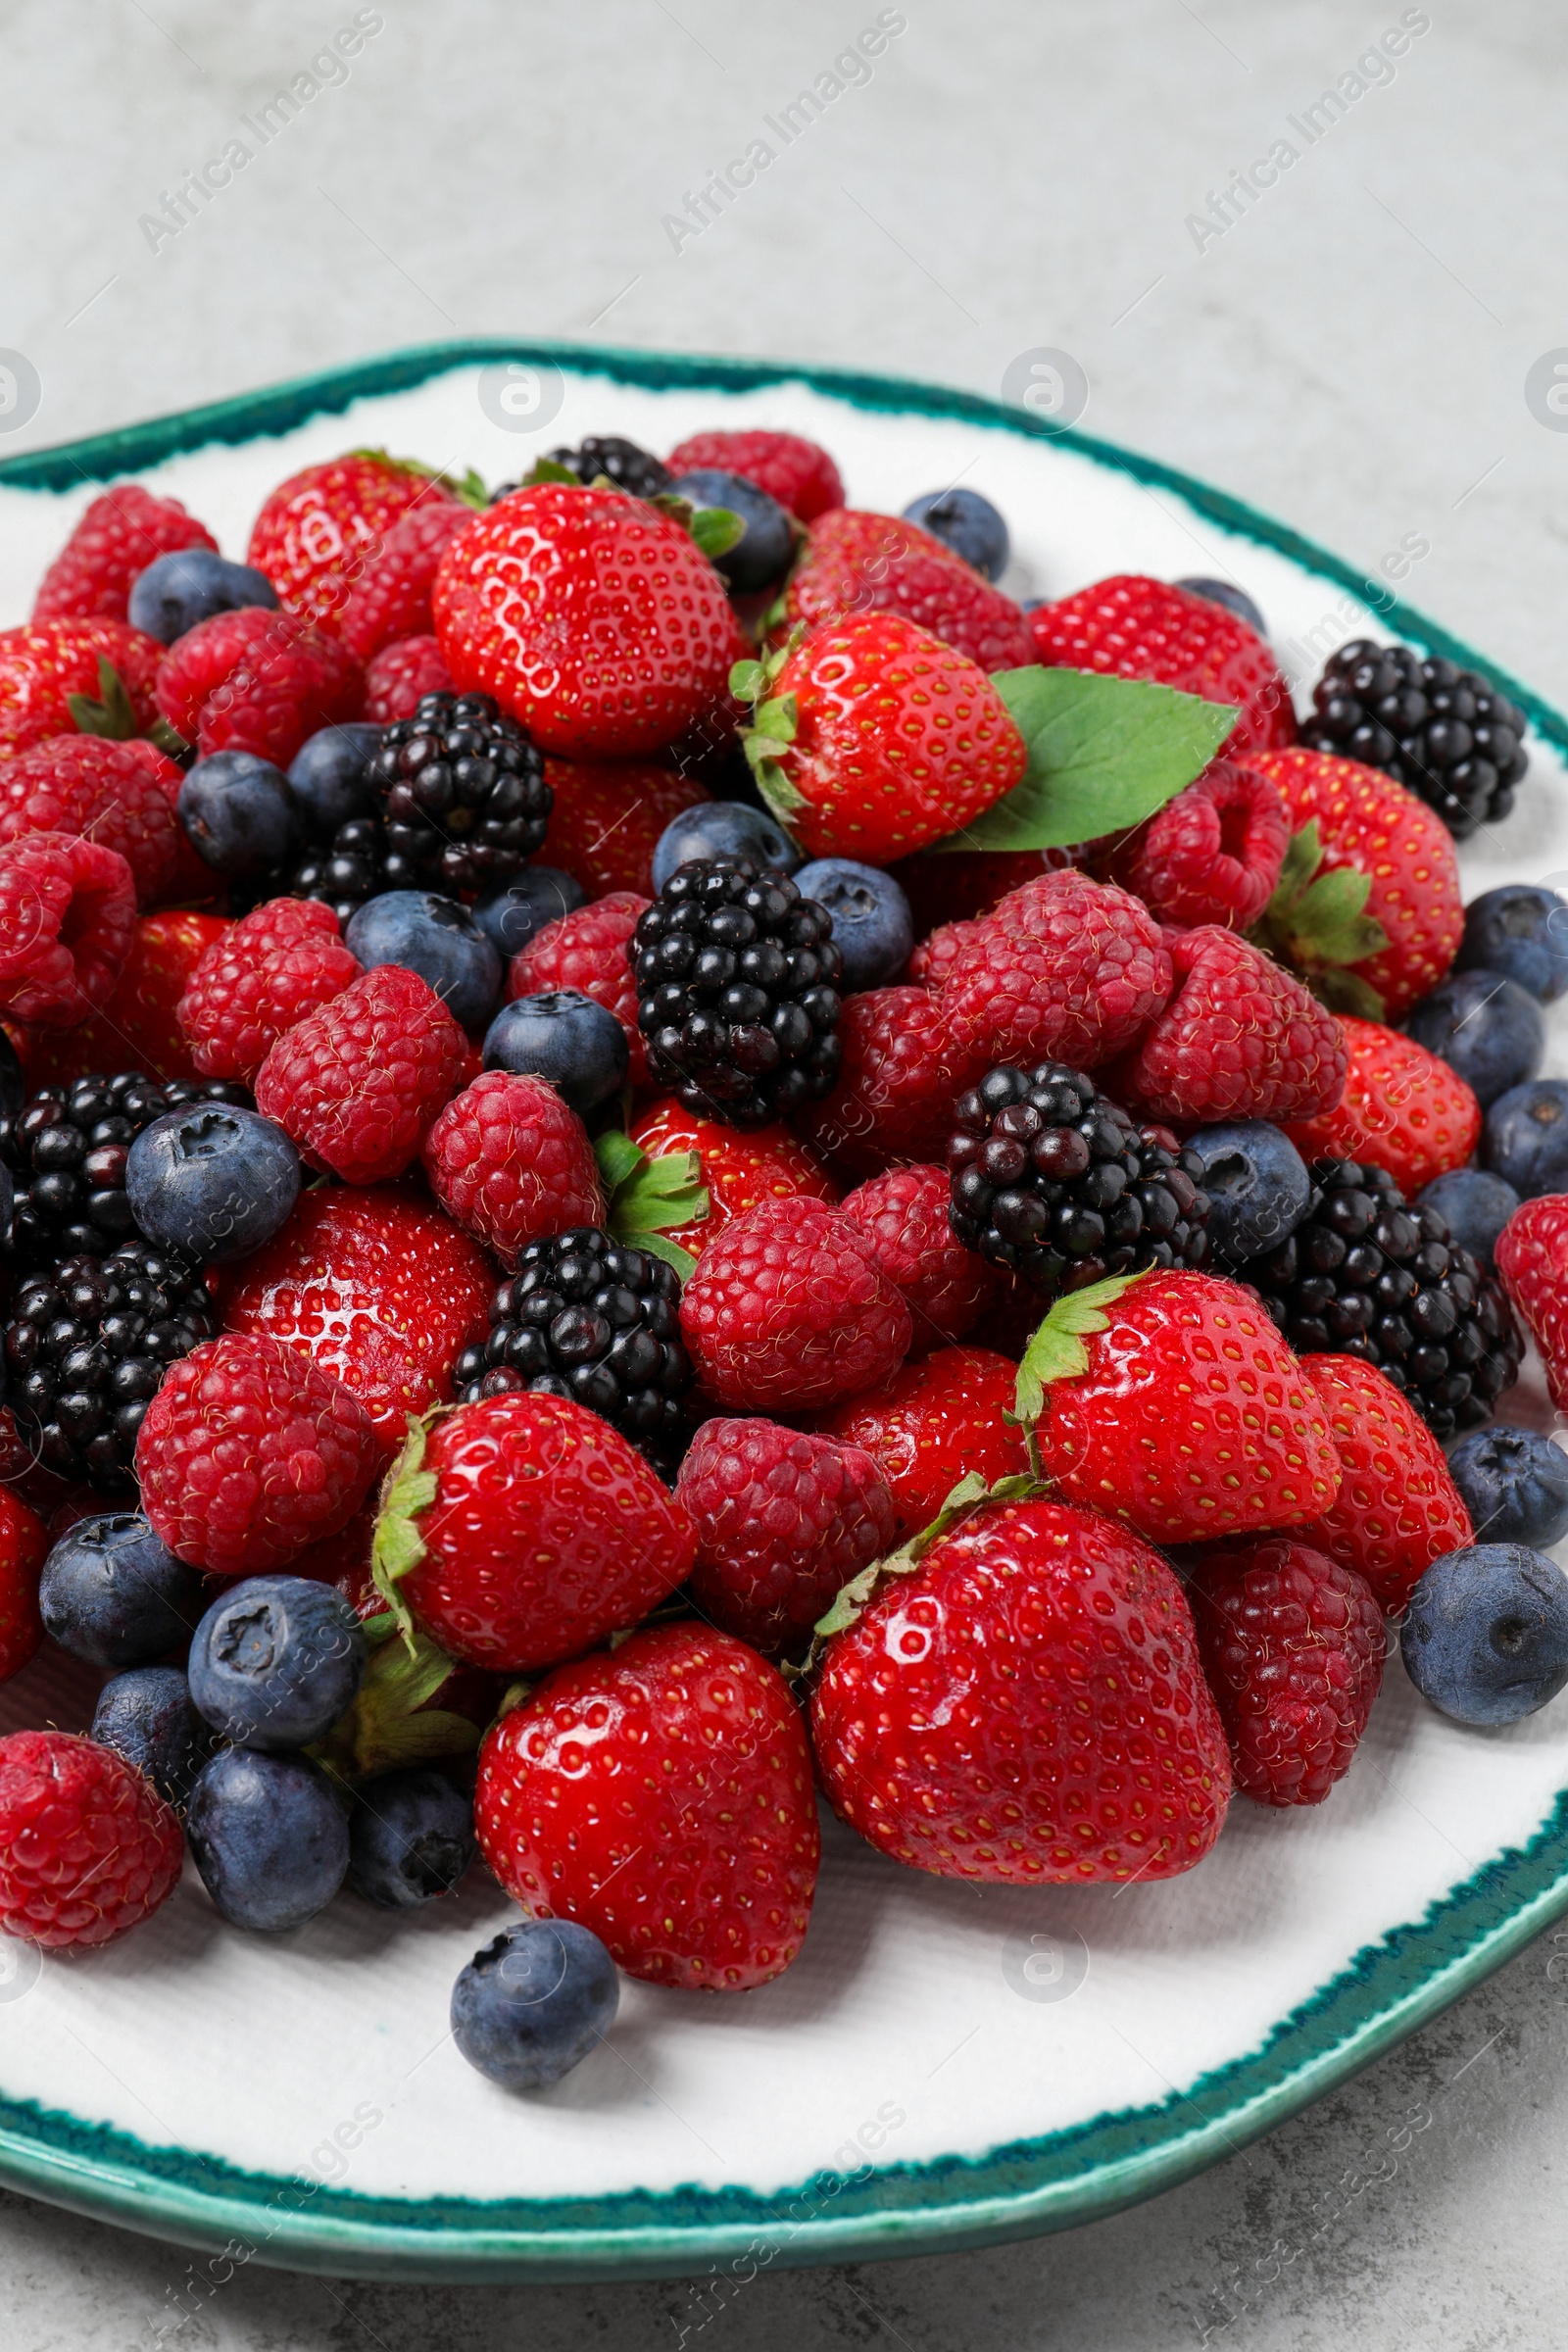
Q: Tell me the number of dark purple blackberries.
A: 10